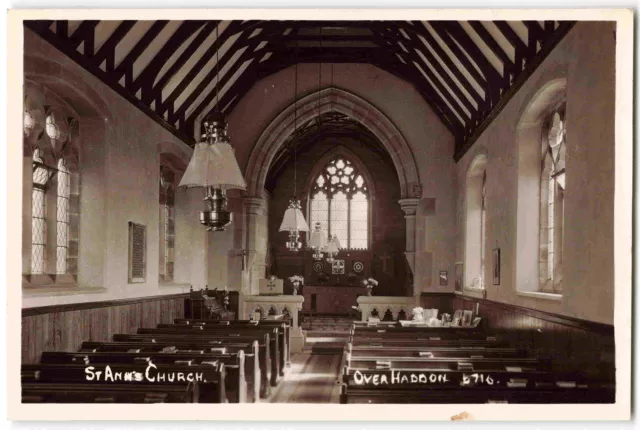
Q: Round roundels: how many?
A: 2